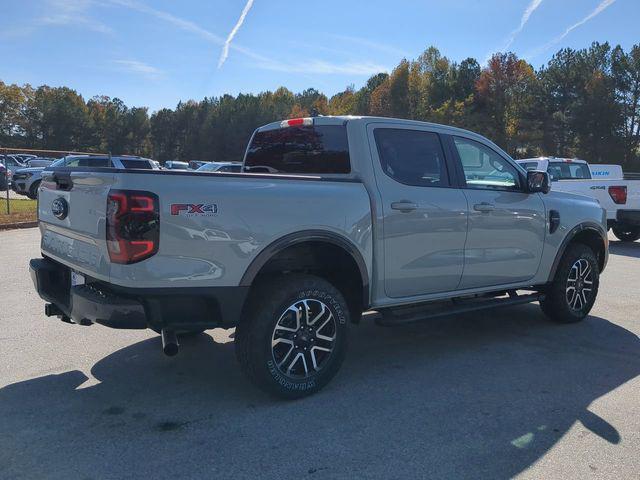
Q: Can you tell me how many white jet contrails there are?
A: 3